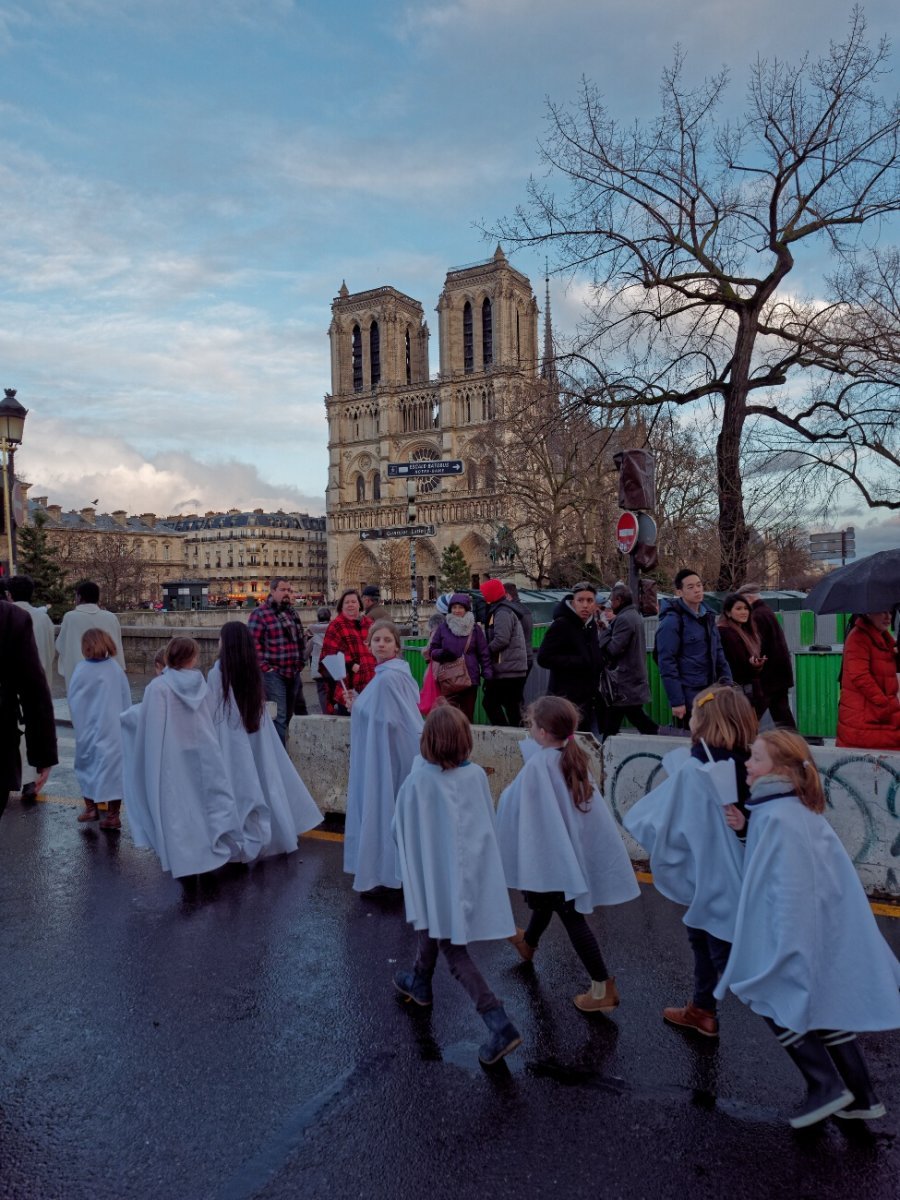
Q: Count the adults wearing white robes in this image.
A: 2